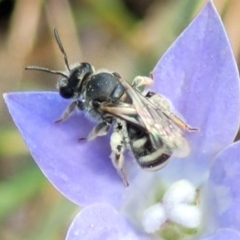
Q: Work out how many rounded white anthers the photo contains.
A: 3